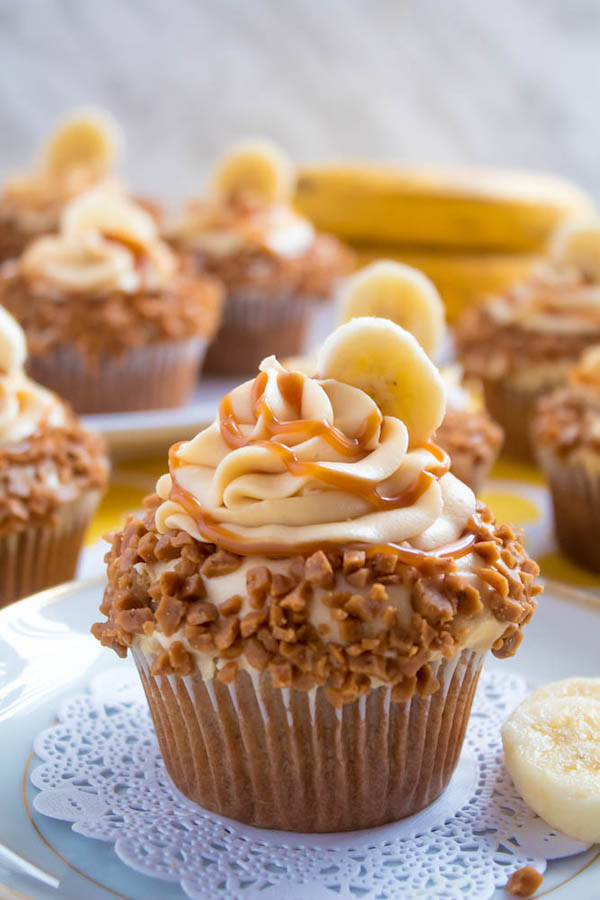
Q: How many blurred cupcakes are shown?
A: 7